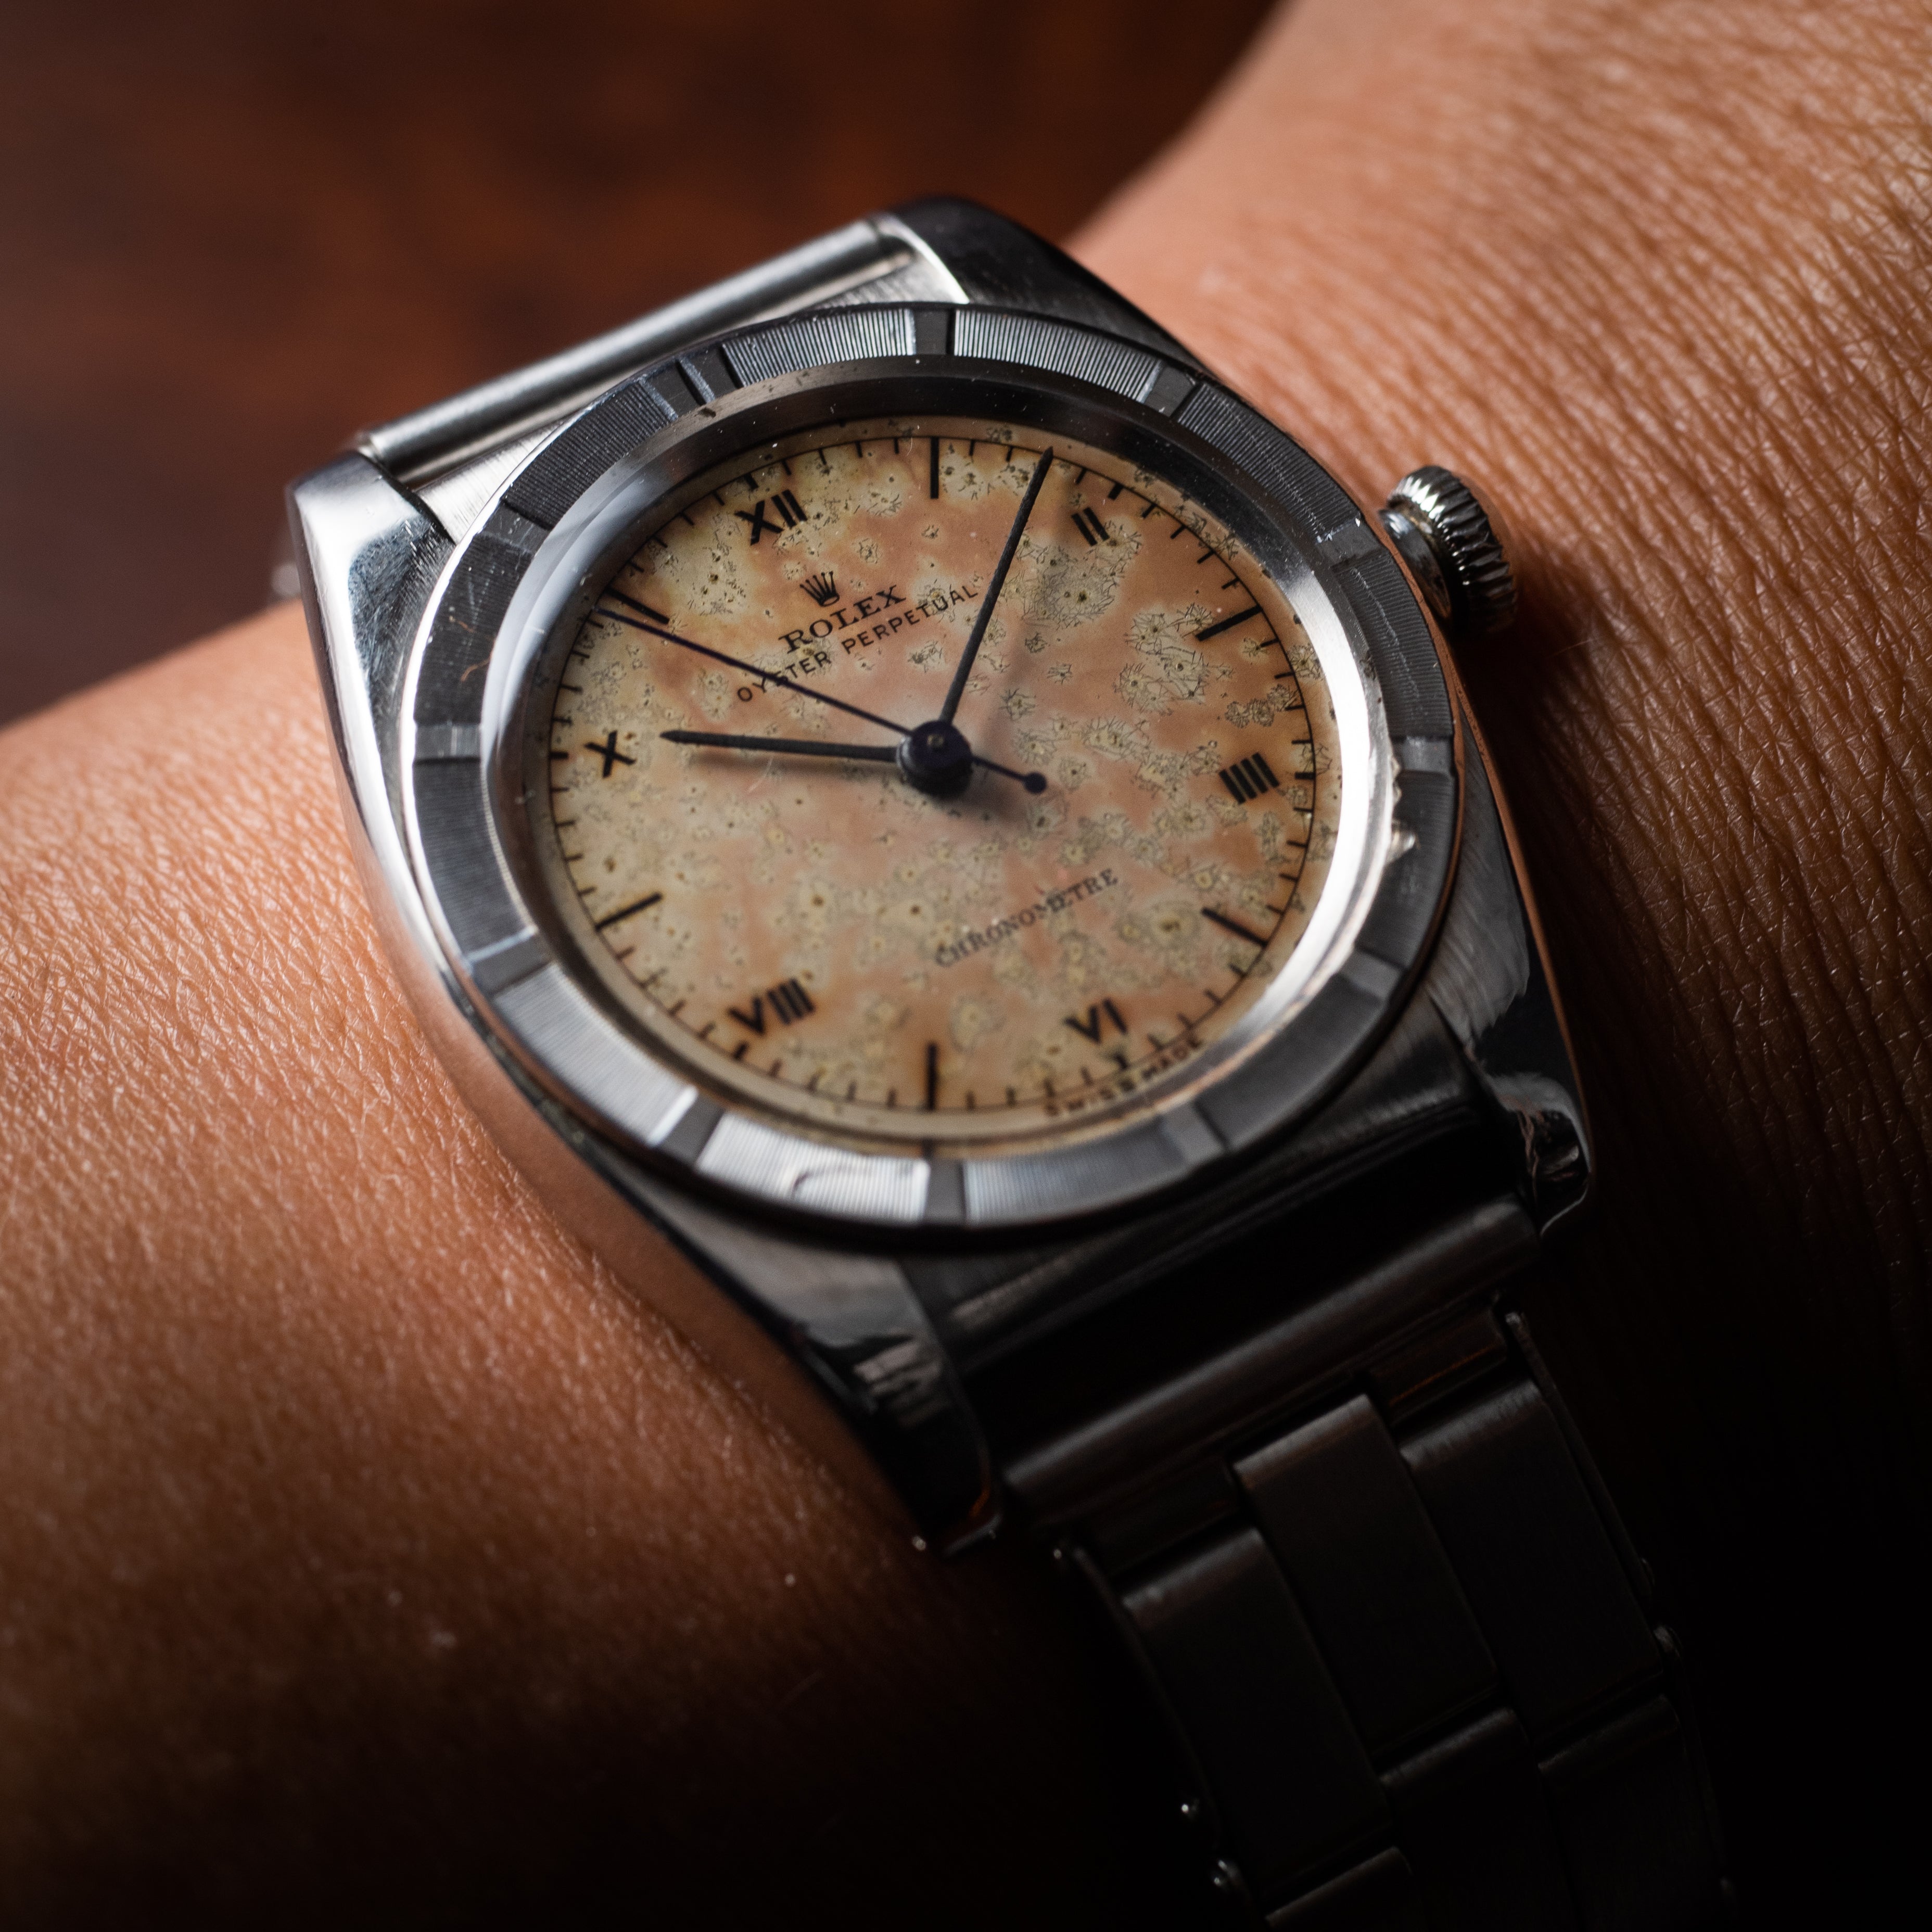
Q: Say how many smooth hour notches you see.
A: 13